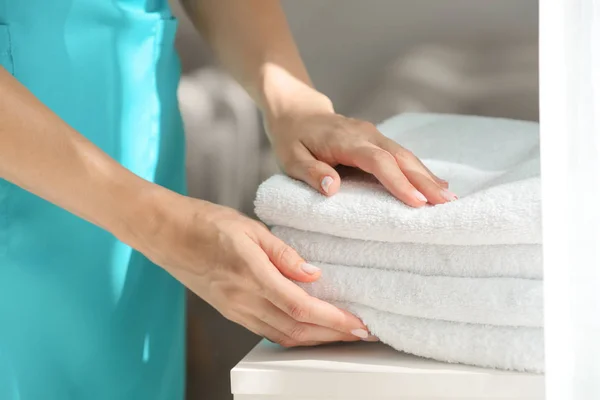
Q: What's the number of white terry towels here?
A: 4